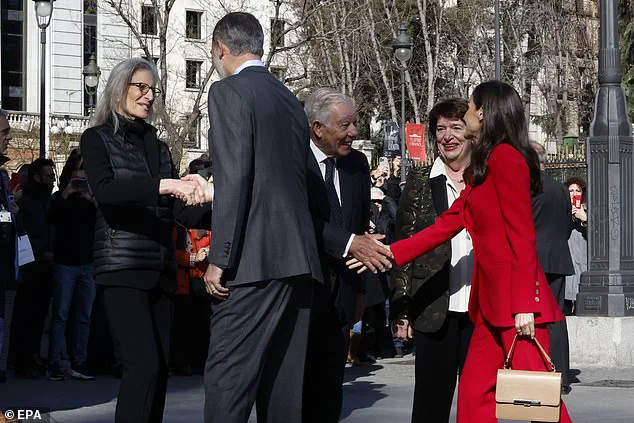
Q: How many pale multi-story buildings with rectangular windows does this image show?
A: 1